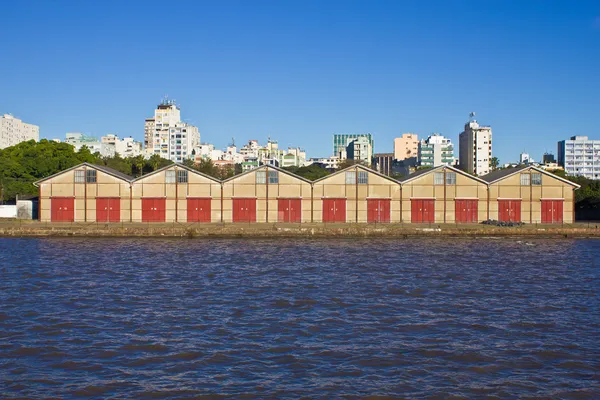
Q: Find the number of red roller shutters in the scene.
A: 12